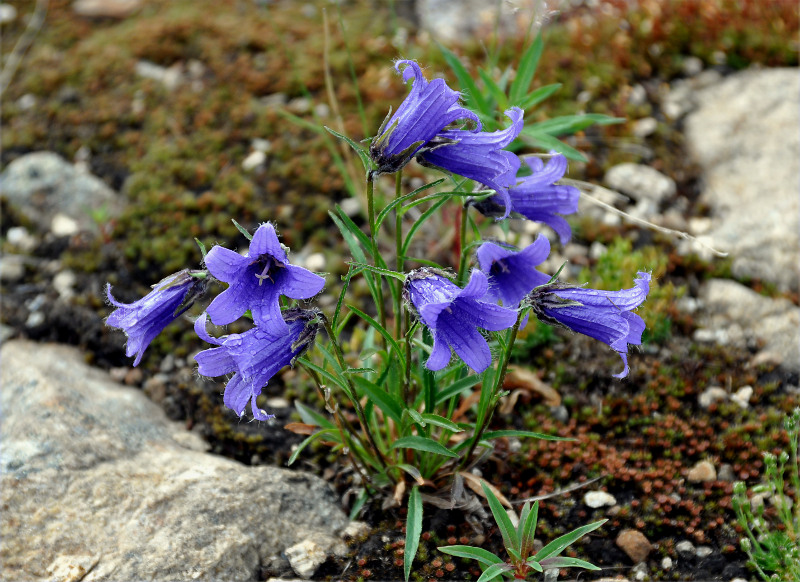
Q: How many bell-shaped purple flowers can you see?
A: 9